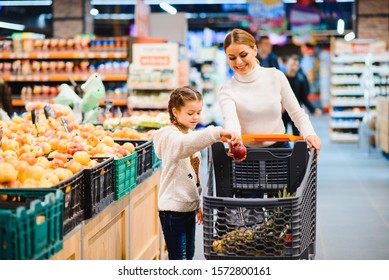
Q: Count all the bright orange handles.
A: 1